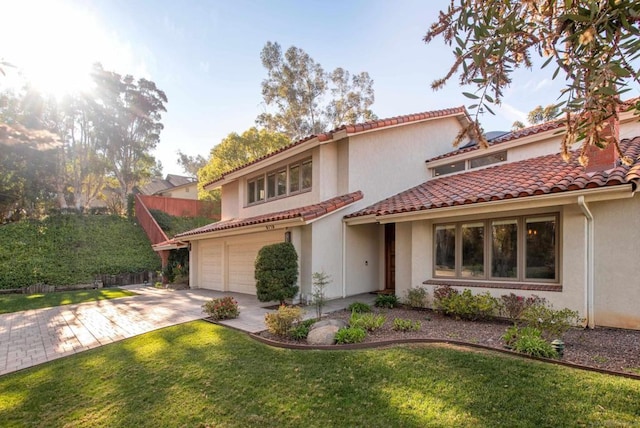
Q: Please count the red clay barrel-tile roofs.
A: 4